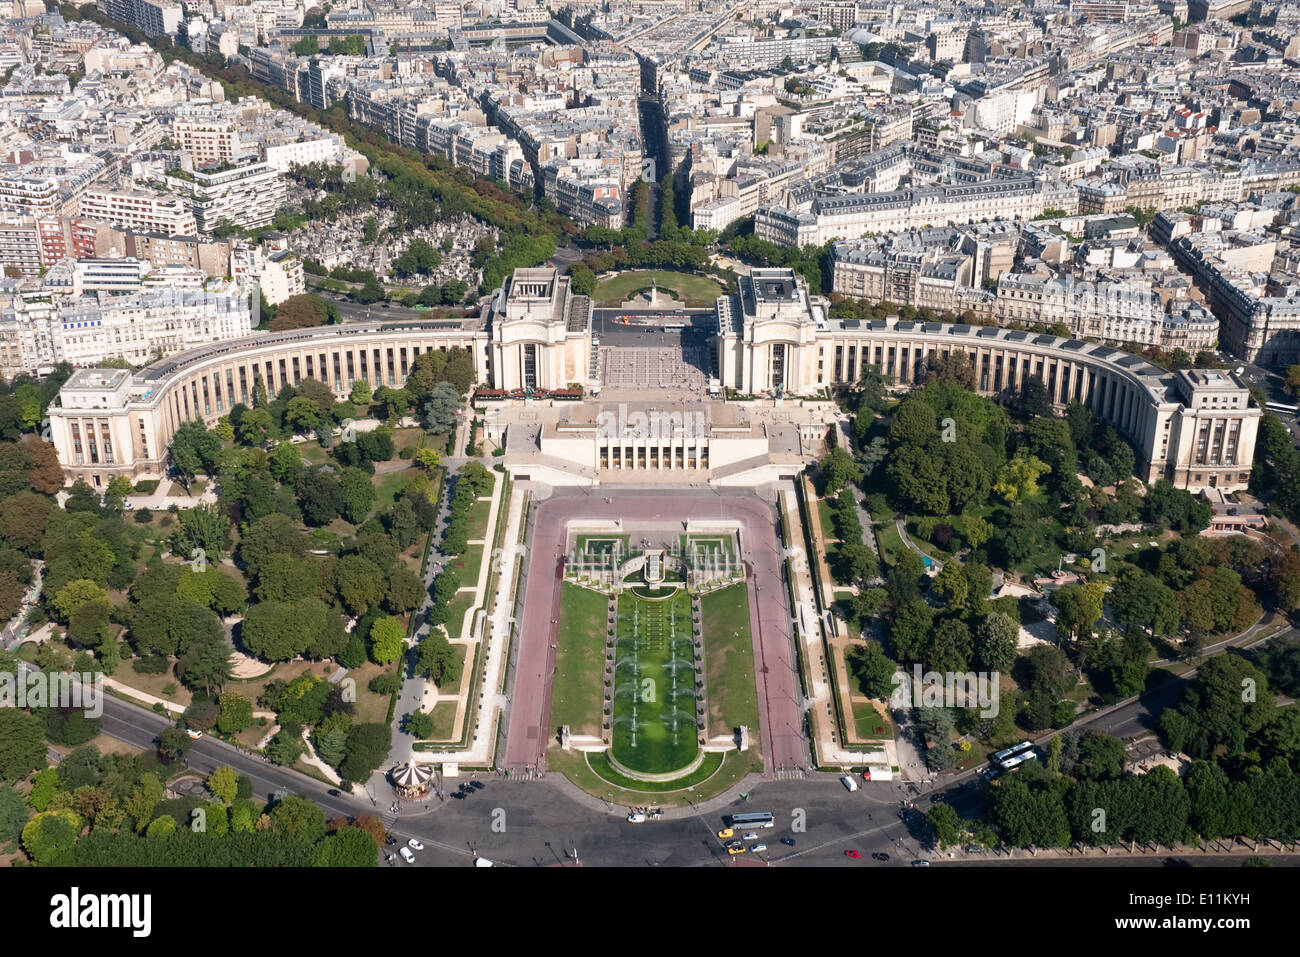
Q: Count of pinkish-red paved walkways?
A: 2